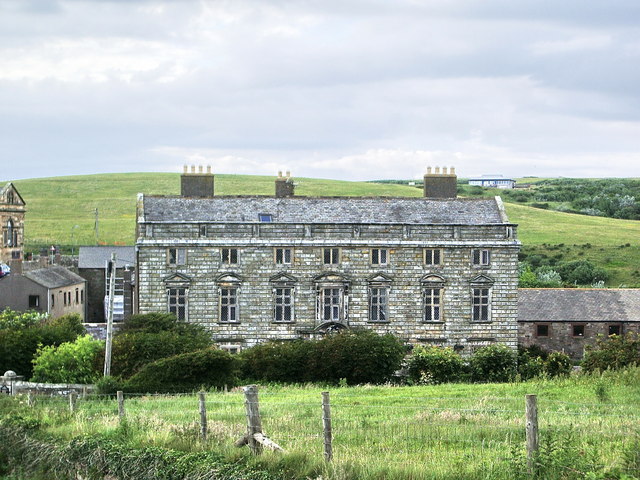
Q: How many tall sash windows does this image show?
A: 7